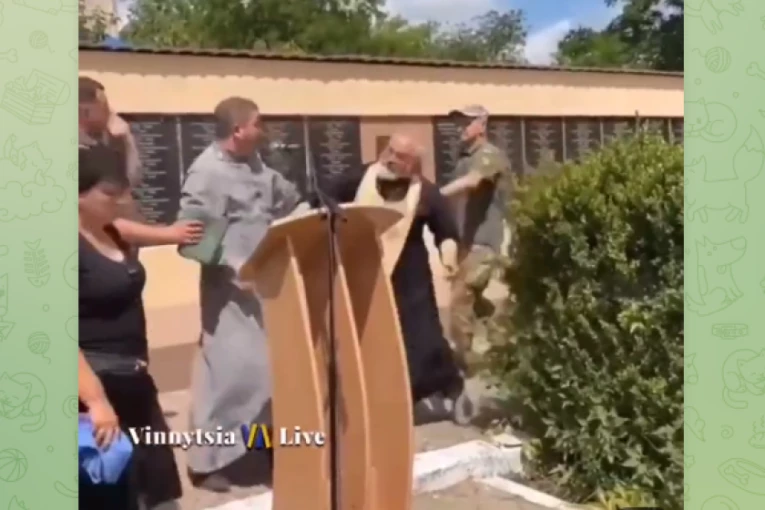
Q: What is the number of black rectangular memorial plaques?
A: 11